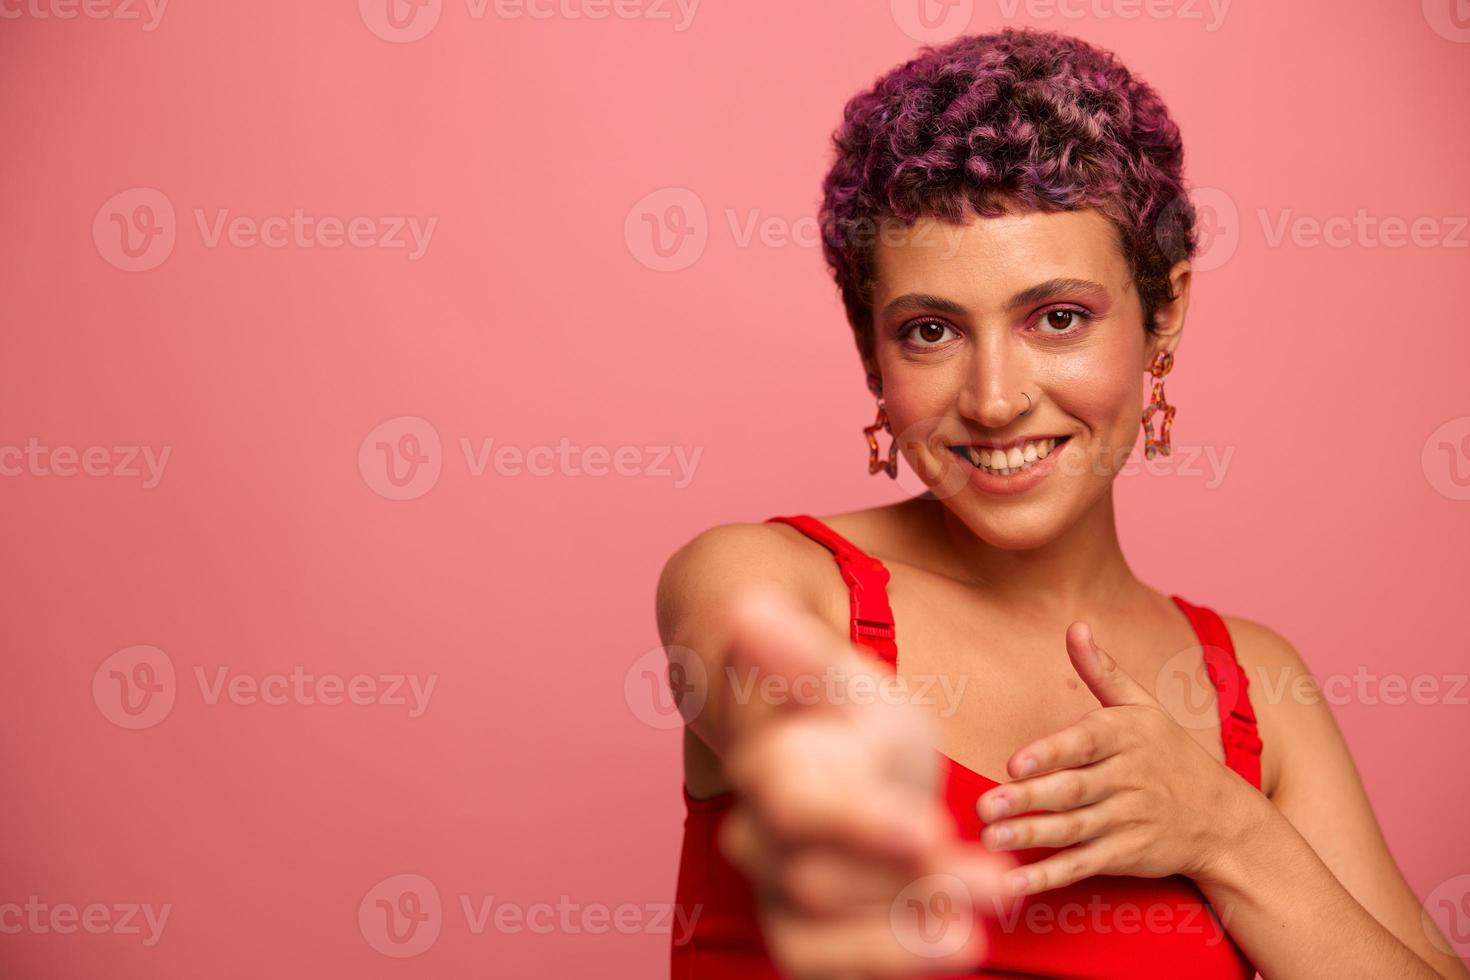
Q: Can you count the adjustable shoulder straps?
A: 2